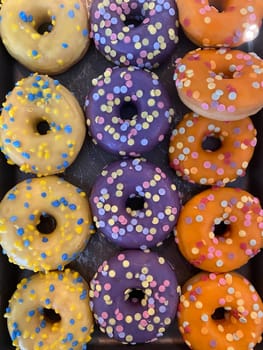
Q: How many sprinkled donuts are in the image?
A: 13